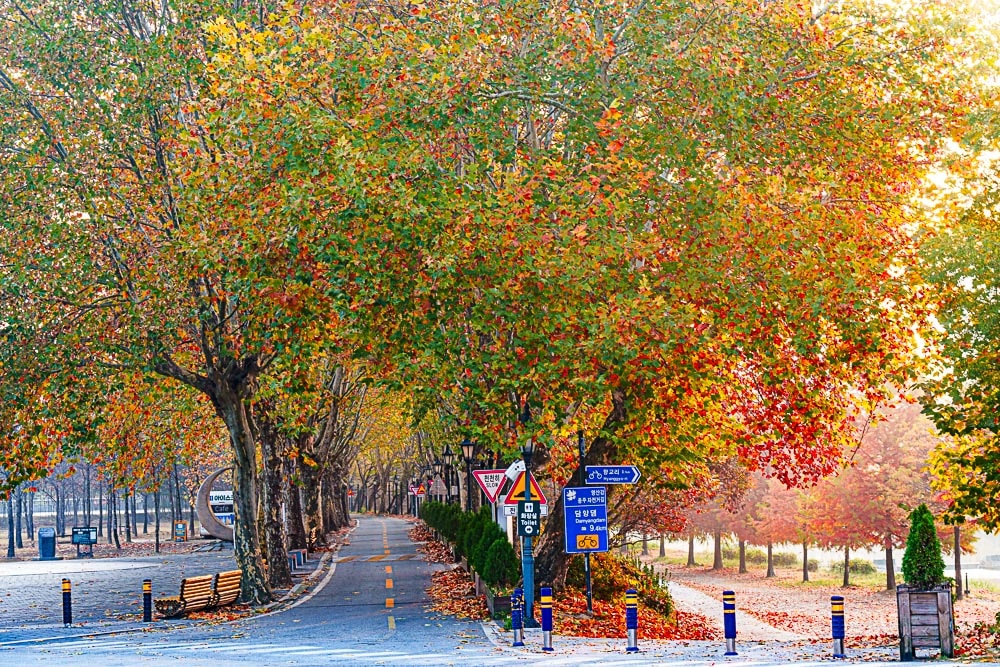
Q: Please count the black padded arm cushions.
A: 0